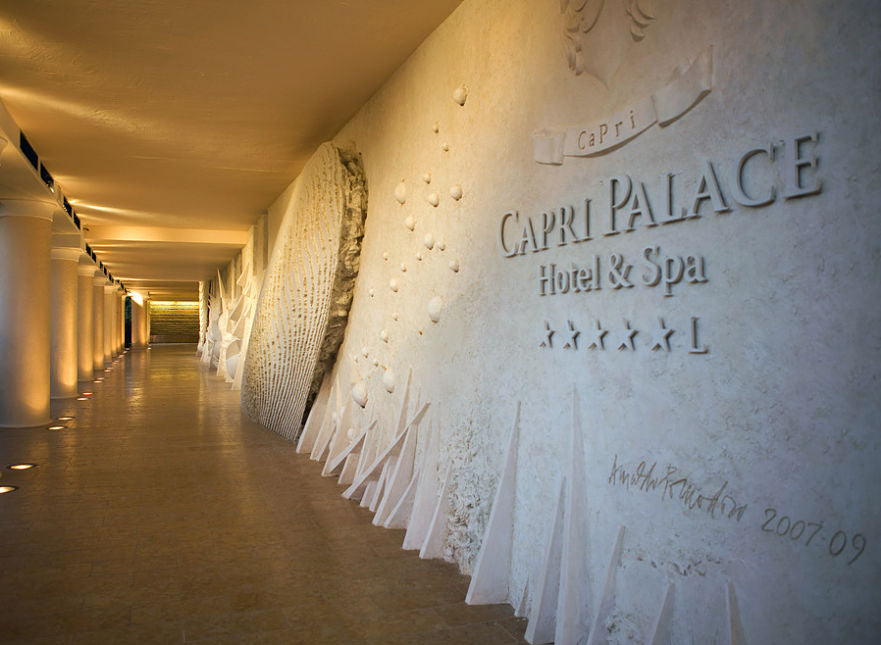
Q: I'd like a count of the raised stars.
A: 5